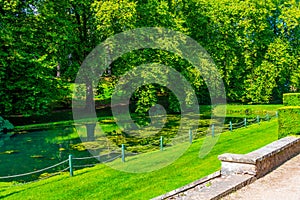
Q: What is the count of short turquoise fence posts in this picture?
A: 10